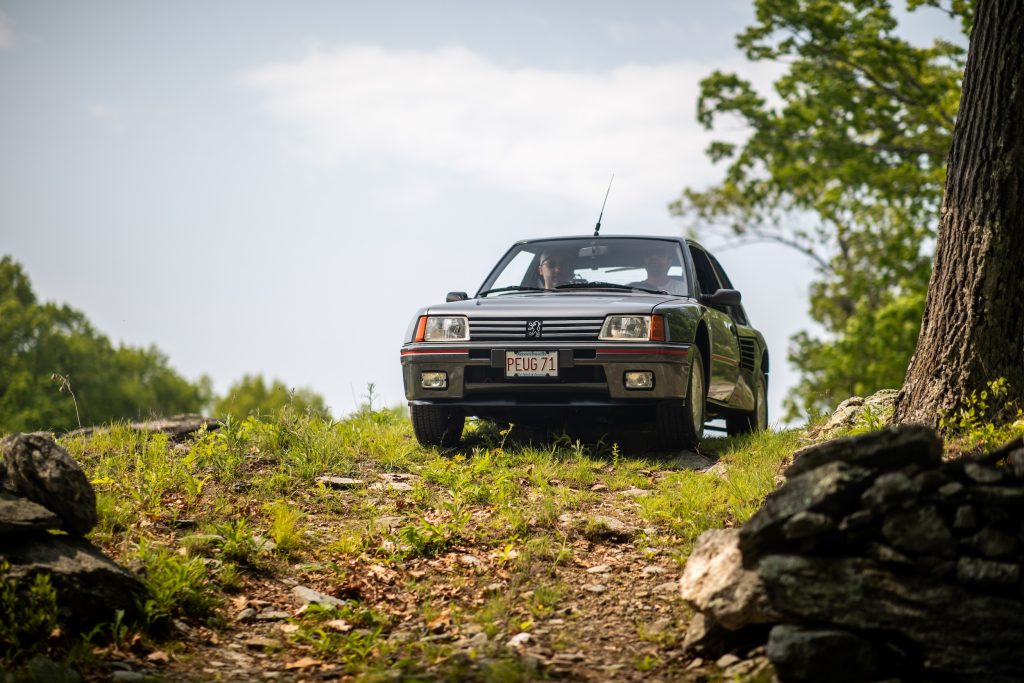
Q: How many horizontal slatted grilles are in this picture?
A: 2